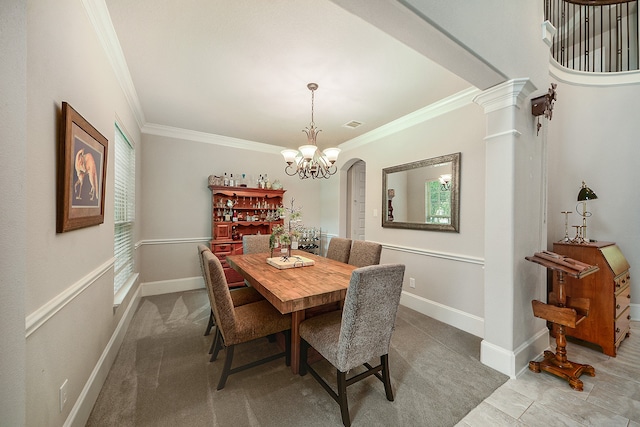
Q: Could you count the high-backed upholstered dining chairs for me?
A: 6